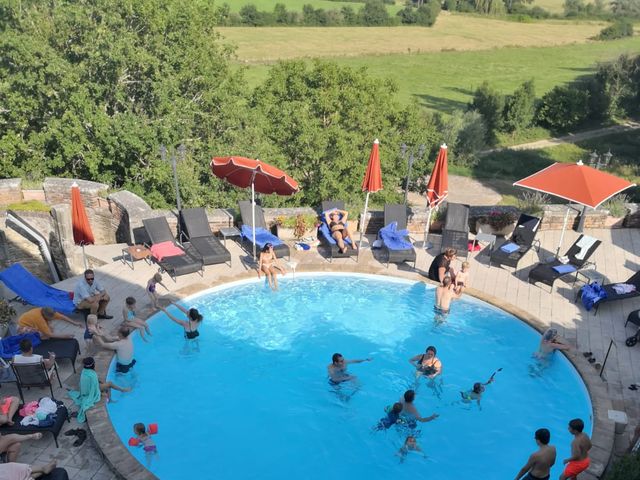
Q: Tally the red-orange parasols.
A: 5